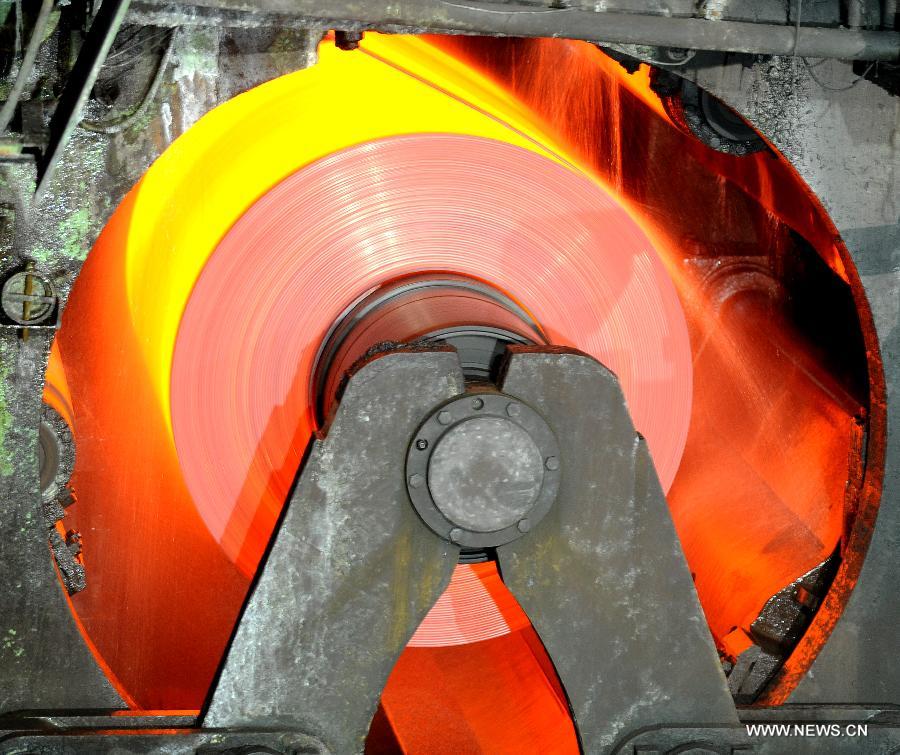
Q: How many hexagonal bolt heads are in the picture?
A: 6